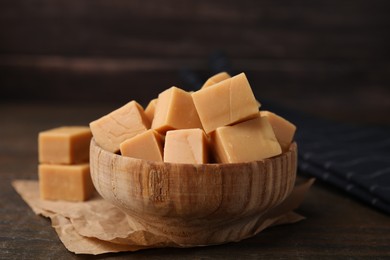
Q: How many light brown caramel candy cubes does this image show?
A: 11